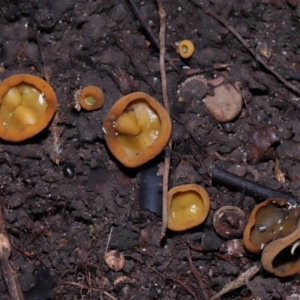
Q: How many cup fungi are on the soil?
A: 7